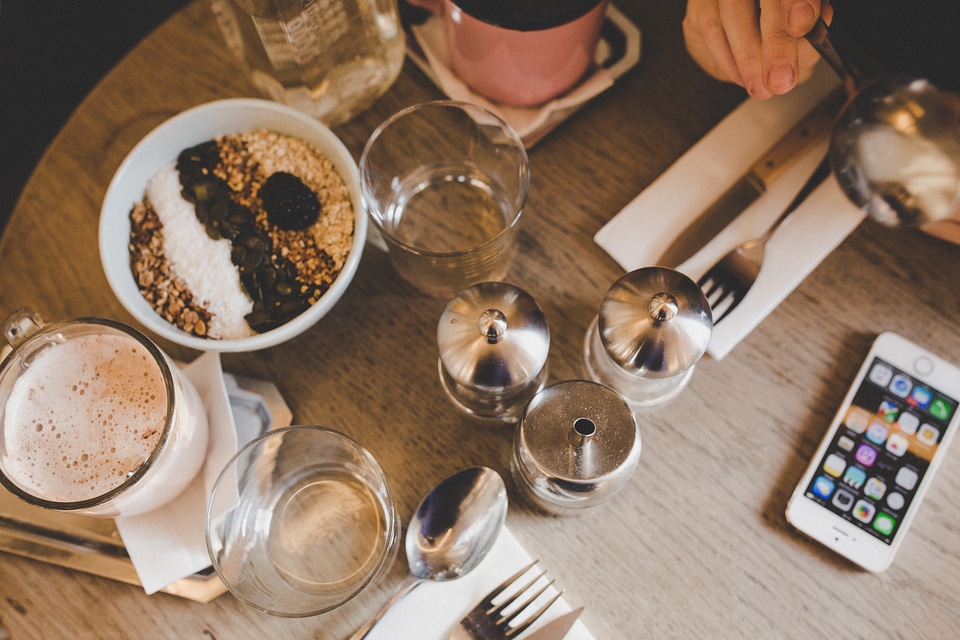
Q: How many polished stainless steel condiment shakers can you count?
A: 3